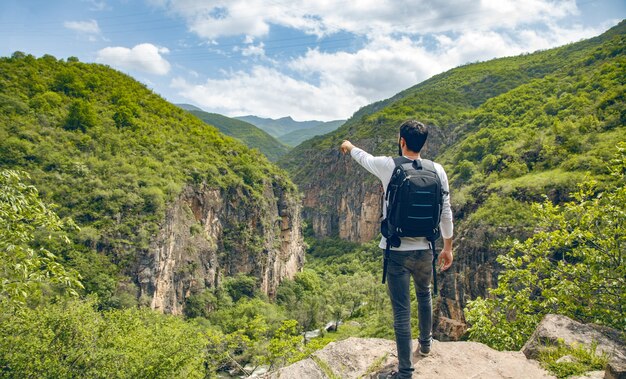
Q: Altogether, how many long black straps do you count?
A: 2